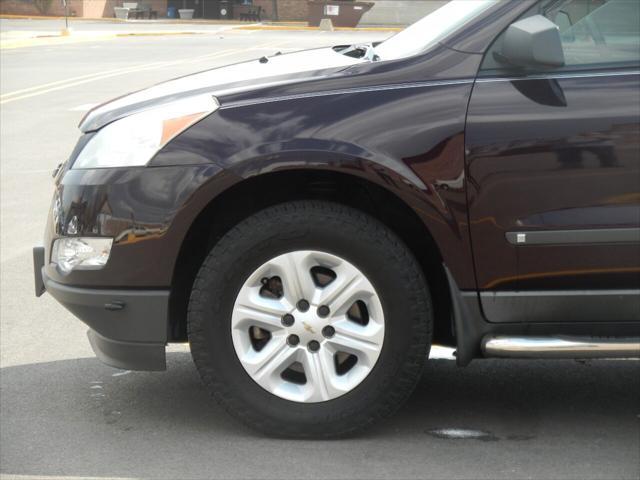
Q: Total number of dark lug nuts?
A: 6